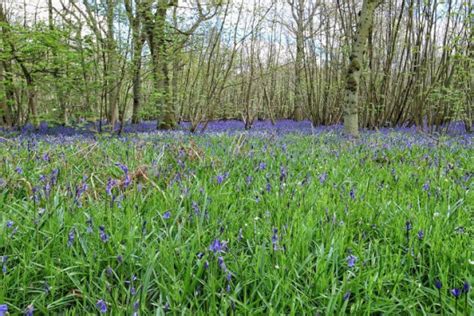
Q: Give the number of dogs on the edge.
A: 0